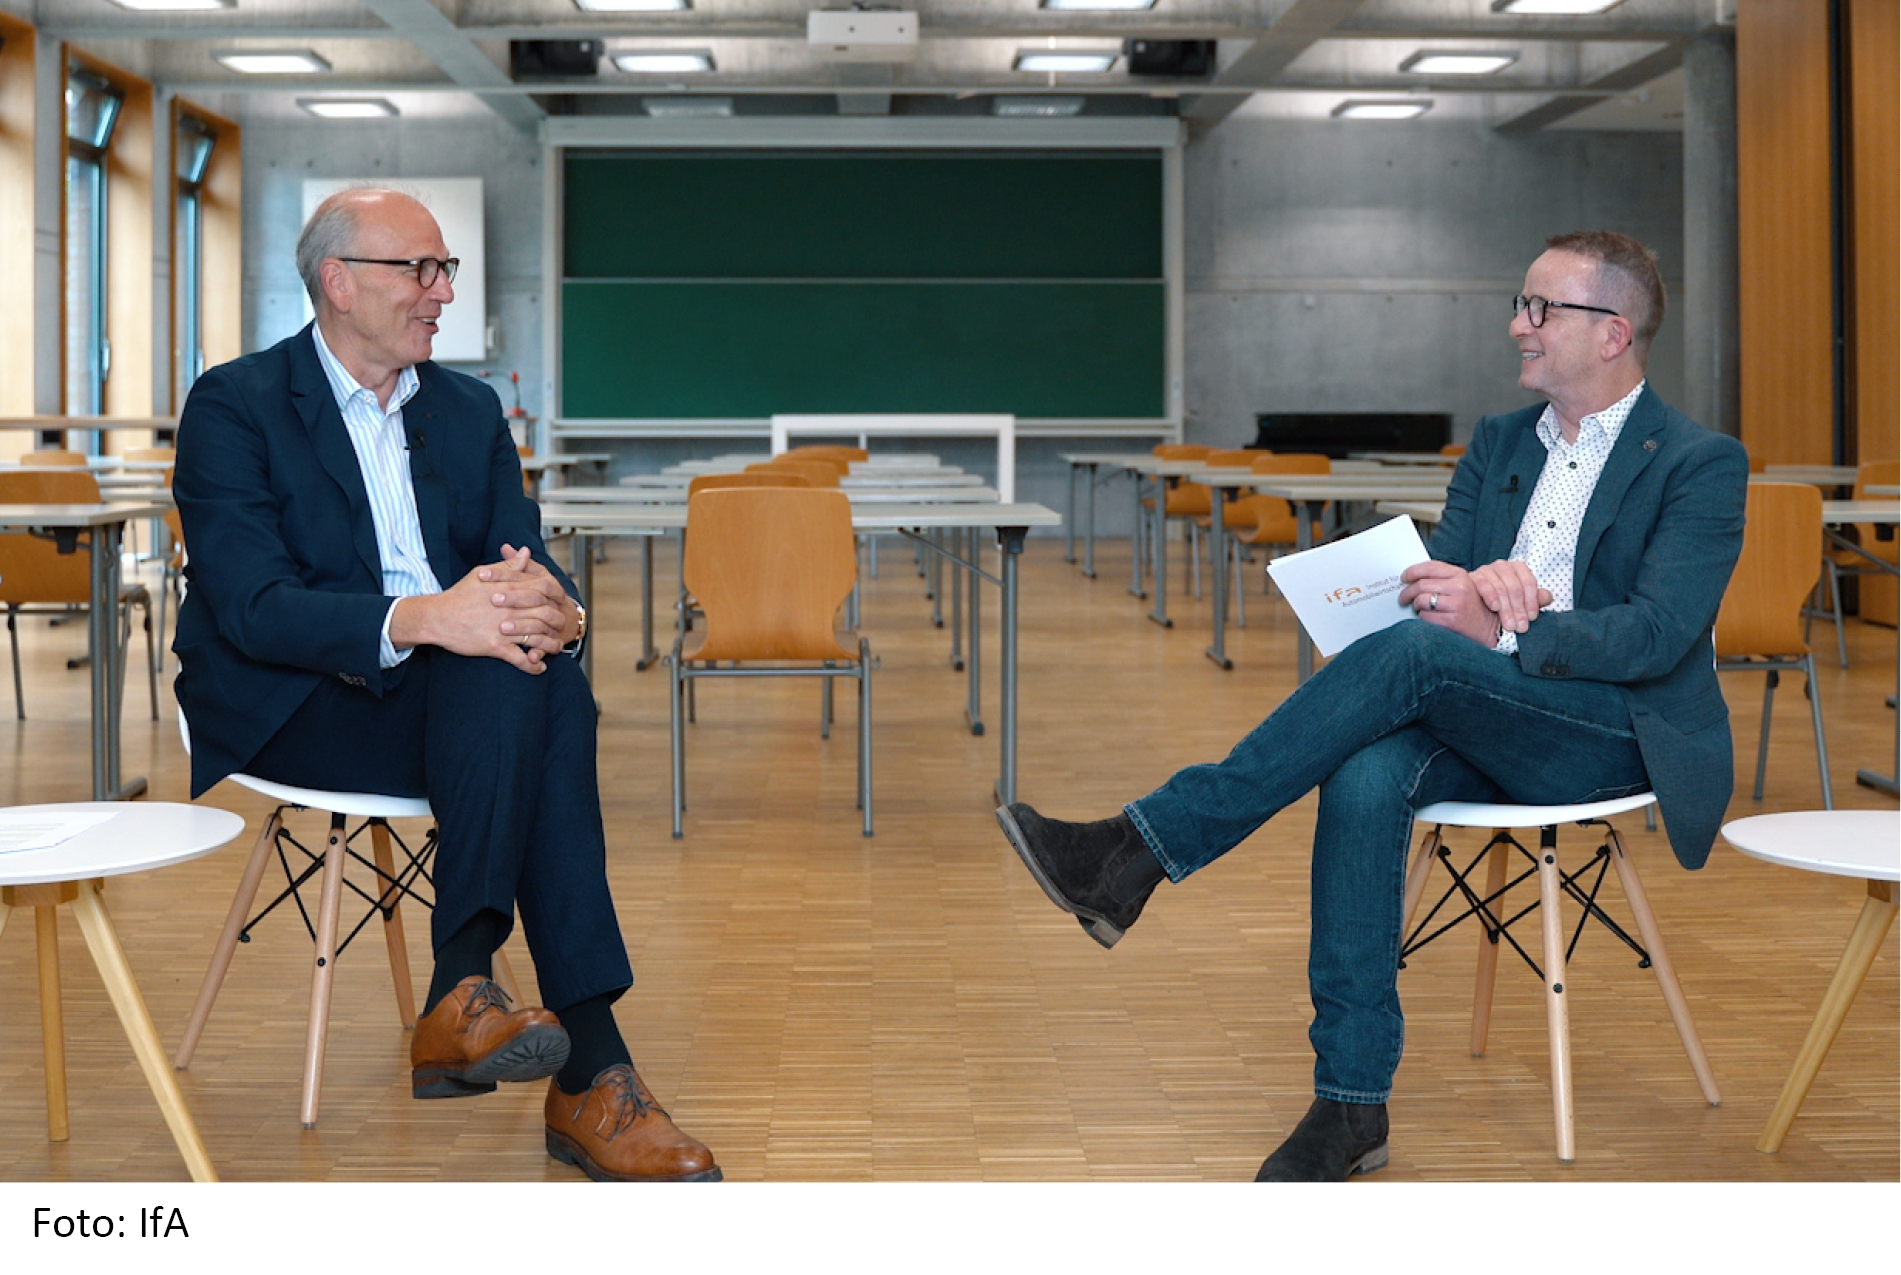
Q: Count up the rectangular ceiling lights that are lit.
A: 10